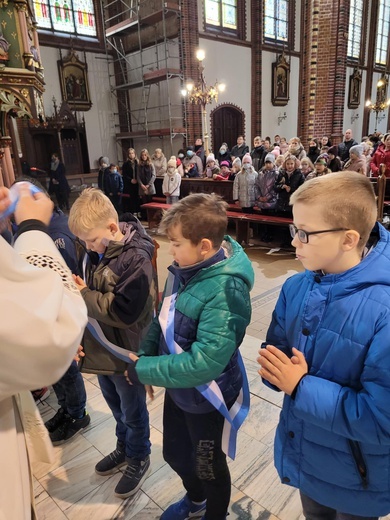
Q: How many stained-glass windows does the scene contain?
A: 5